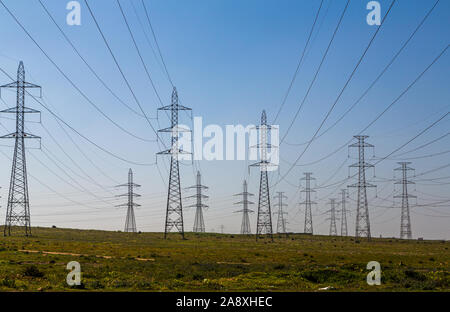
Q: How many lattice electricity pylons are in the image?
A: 12